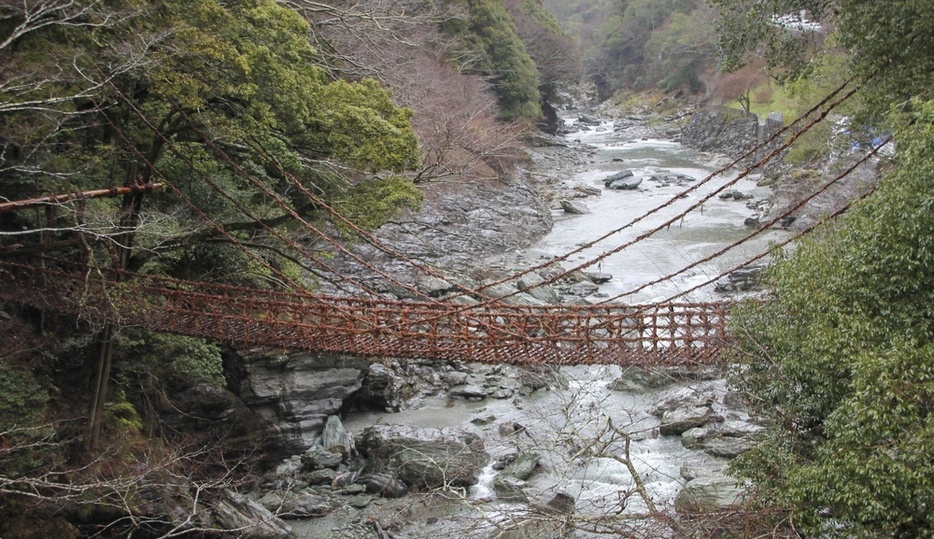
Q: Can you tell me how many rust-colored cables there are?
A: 8